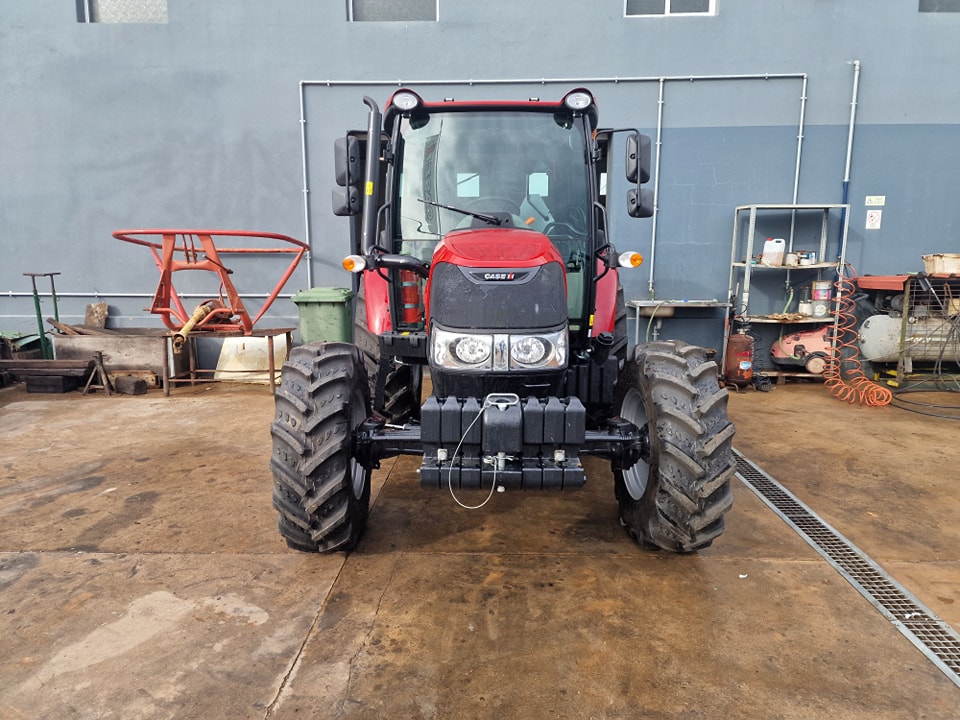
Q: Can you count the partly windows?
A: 4